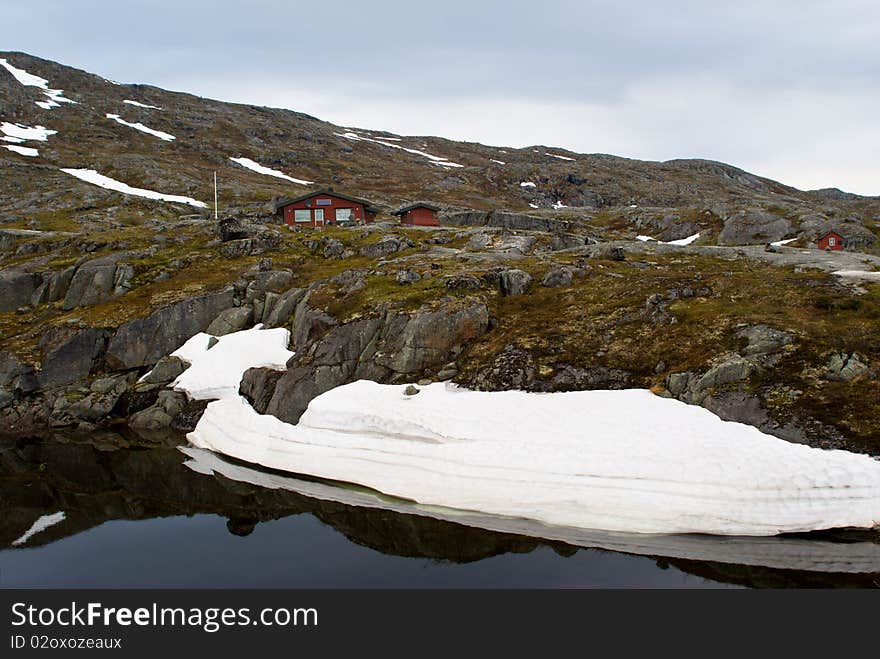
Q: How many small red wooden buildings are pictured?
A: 3